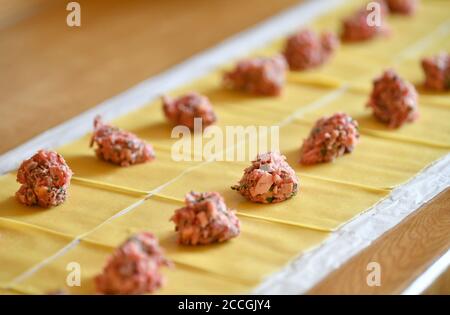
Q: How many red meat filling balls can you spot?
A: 13